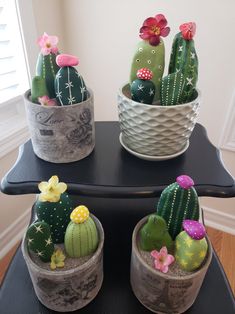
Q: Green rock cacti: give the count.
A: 13